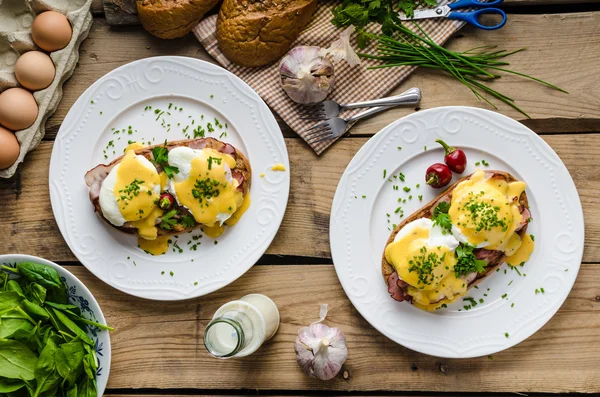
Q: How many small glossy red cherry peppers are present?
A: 3